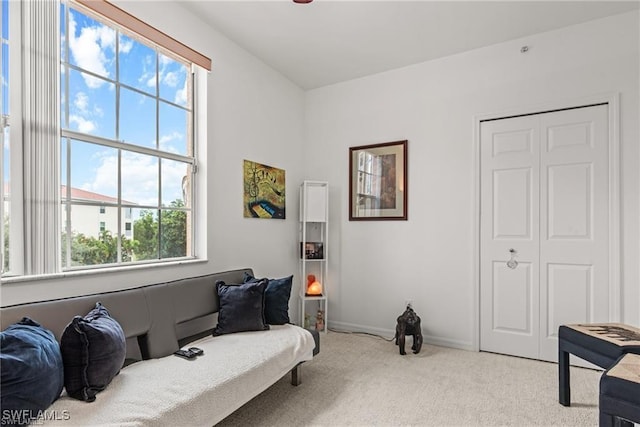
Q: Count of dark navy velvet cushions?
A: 4